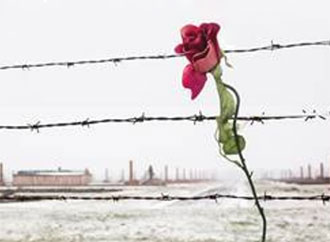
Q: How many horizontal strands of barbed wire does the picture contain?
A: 3